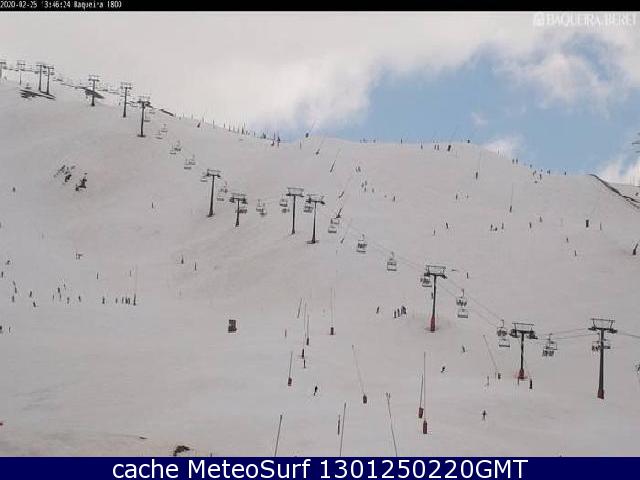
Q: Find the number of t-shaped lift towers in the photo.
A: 14